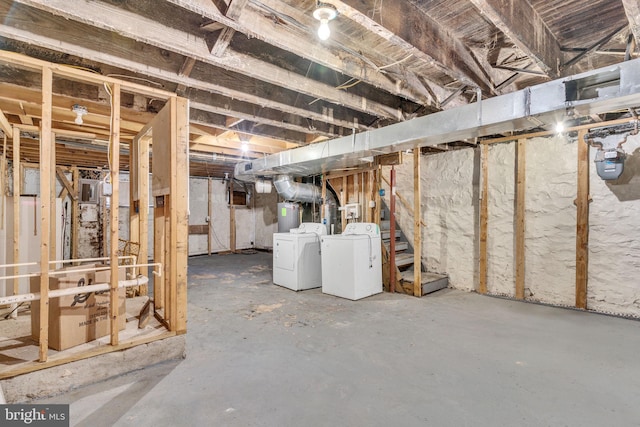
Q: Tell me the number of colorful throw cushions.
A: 0